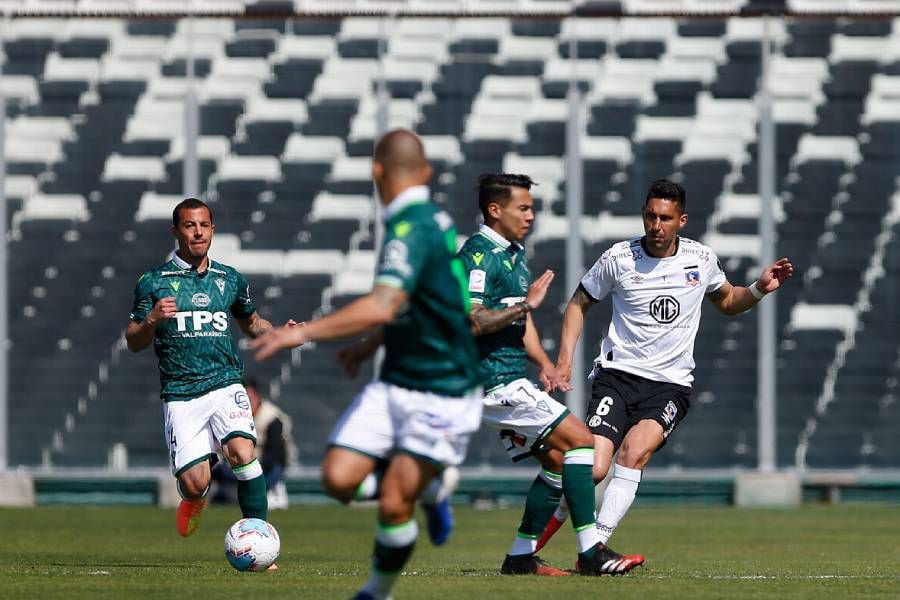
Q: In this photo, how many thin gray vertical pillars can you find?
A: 5